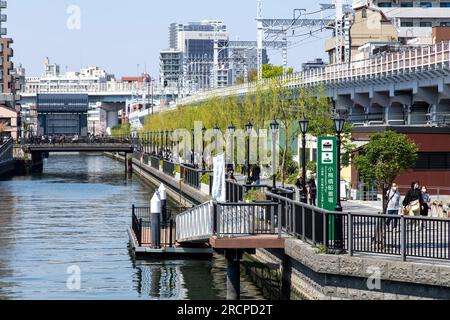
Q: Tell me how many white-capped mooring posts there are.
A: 2